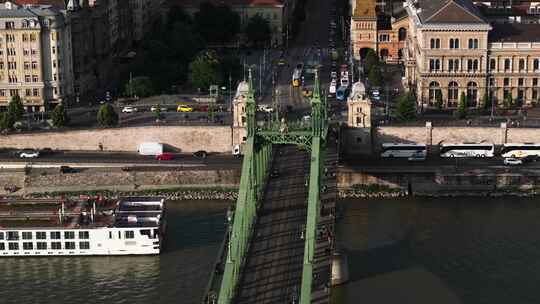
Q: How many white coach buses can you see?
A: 3